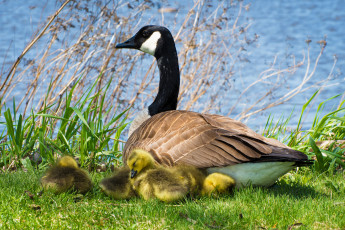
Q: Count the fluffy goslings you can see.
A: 4